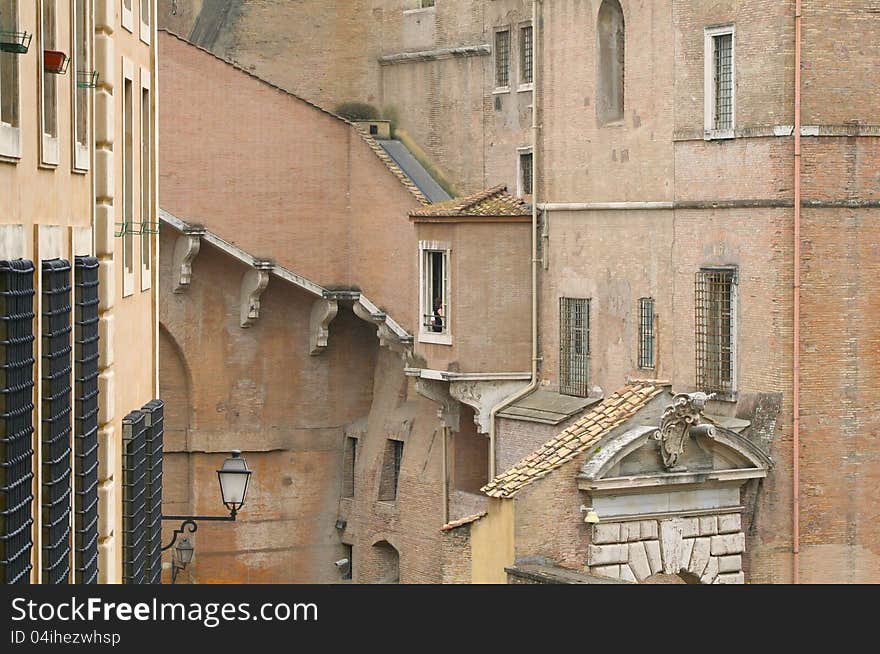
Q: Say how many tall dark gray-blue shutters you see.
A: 5